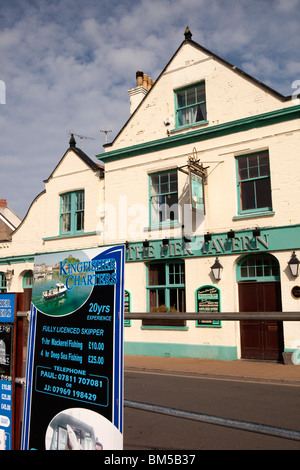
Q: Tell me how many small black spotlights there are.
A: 7